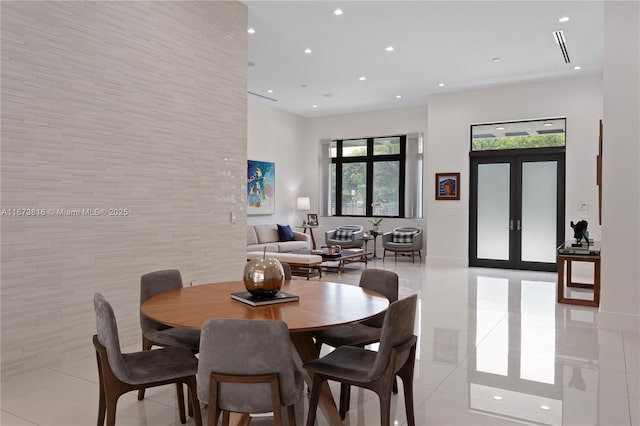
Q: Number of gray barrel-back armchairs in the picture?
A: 2